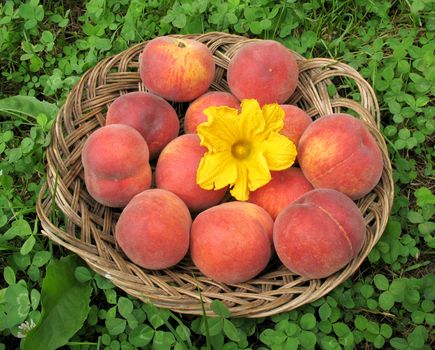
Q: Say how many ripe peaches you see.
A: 12